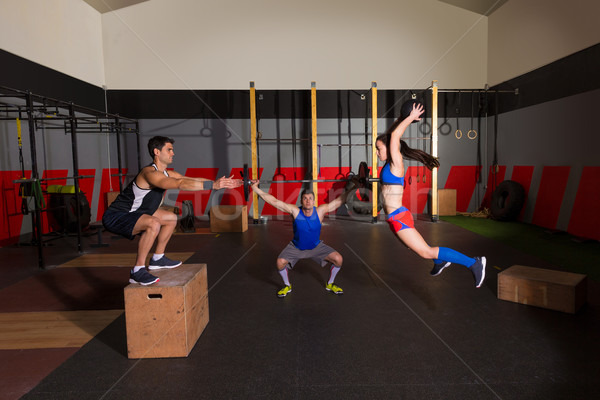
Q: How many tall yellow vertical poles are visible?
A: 4